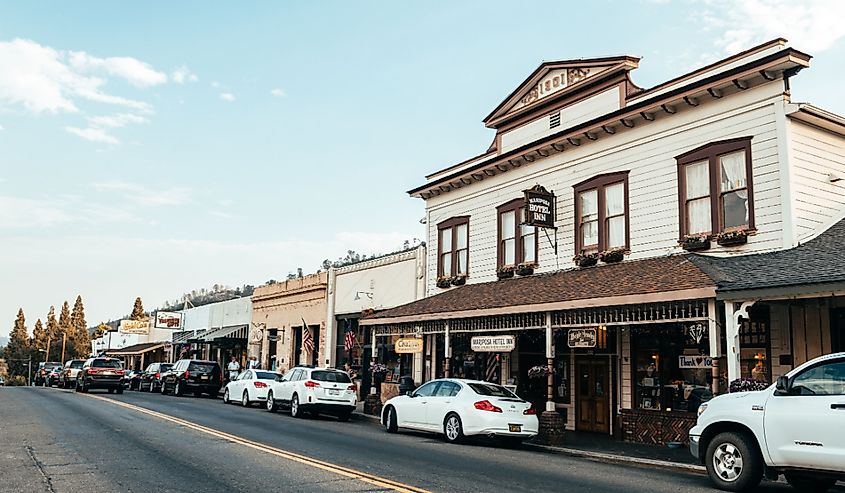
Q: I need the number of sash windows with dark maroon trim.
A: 4